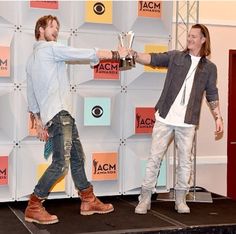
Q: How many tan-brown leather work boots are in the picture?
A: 2